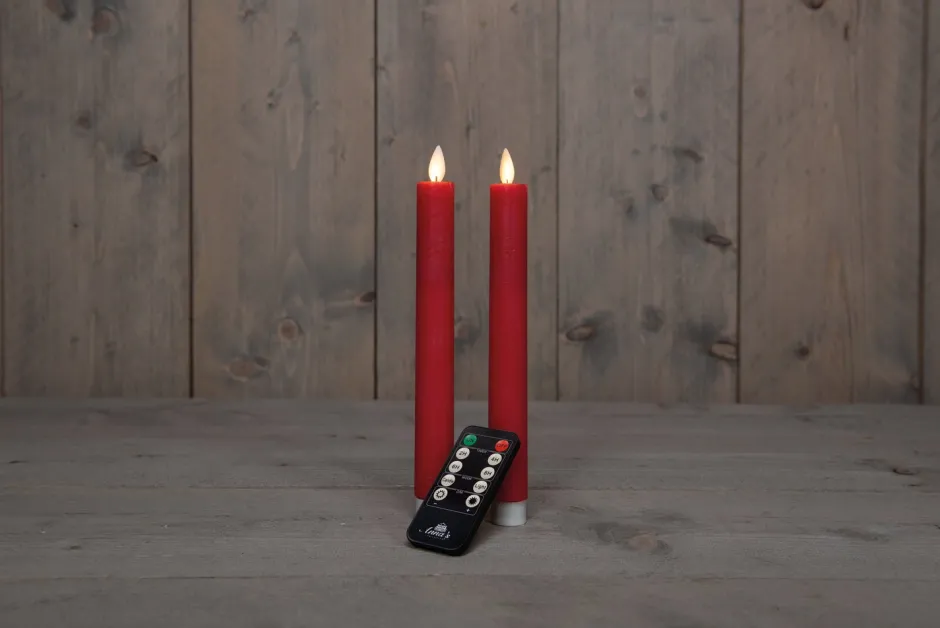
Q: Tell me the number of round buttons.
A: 10